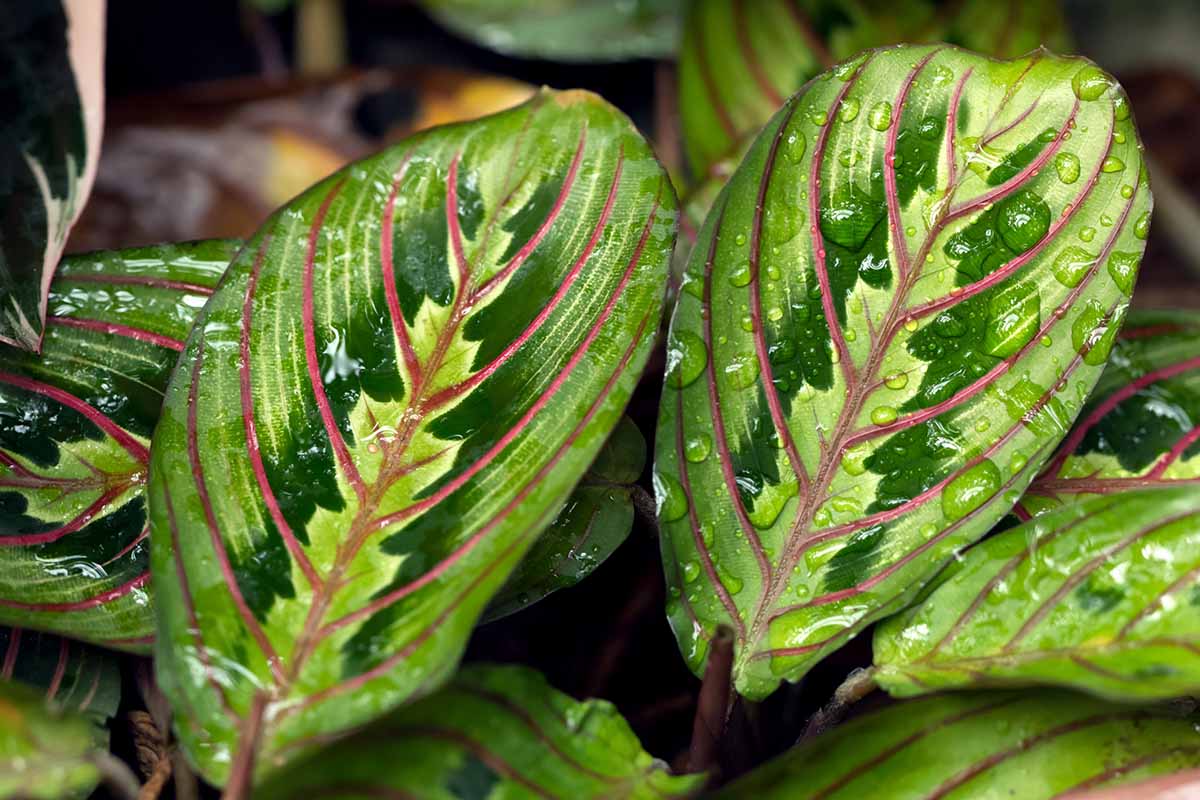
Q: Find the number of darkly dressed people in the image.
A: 0